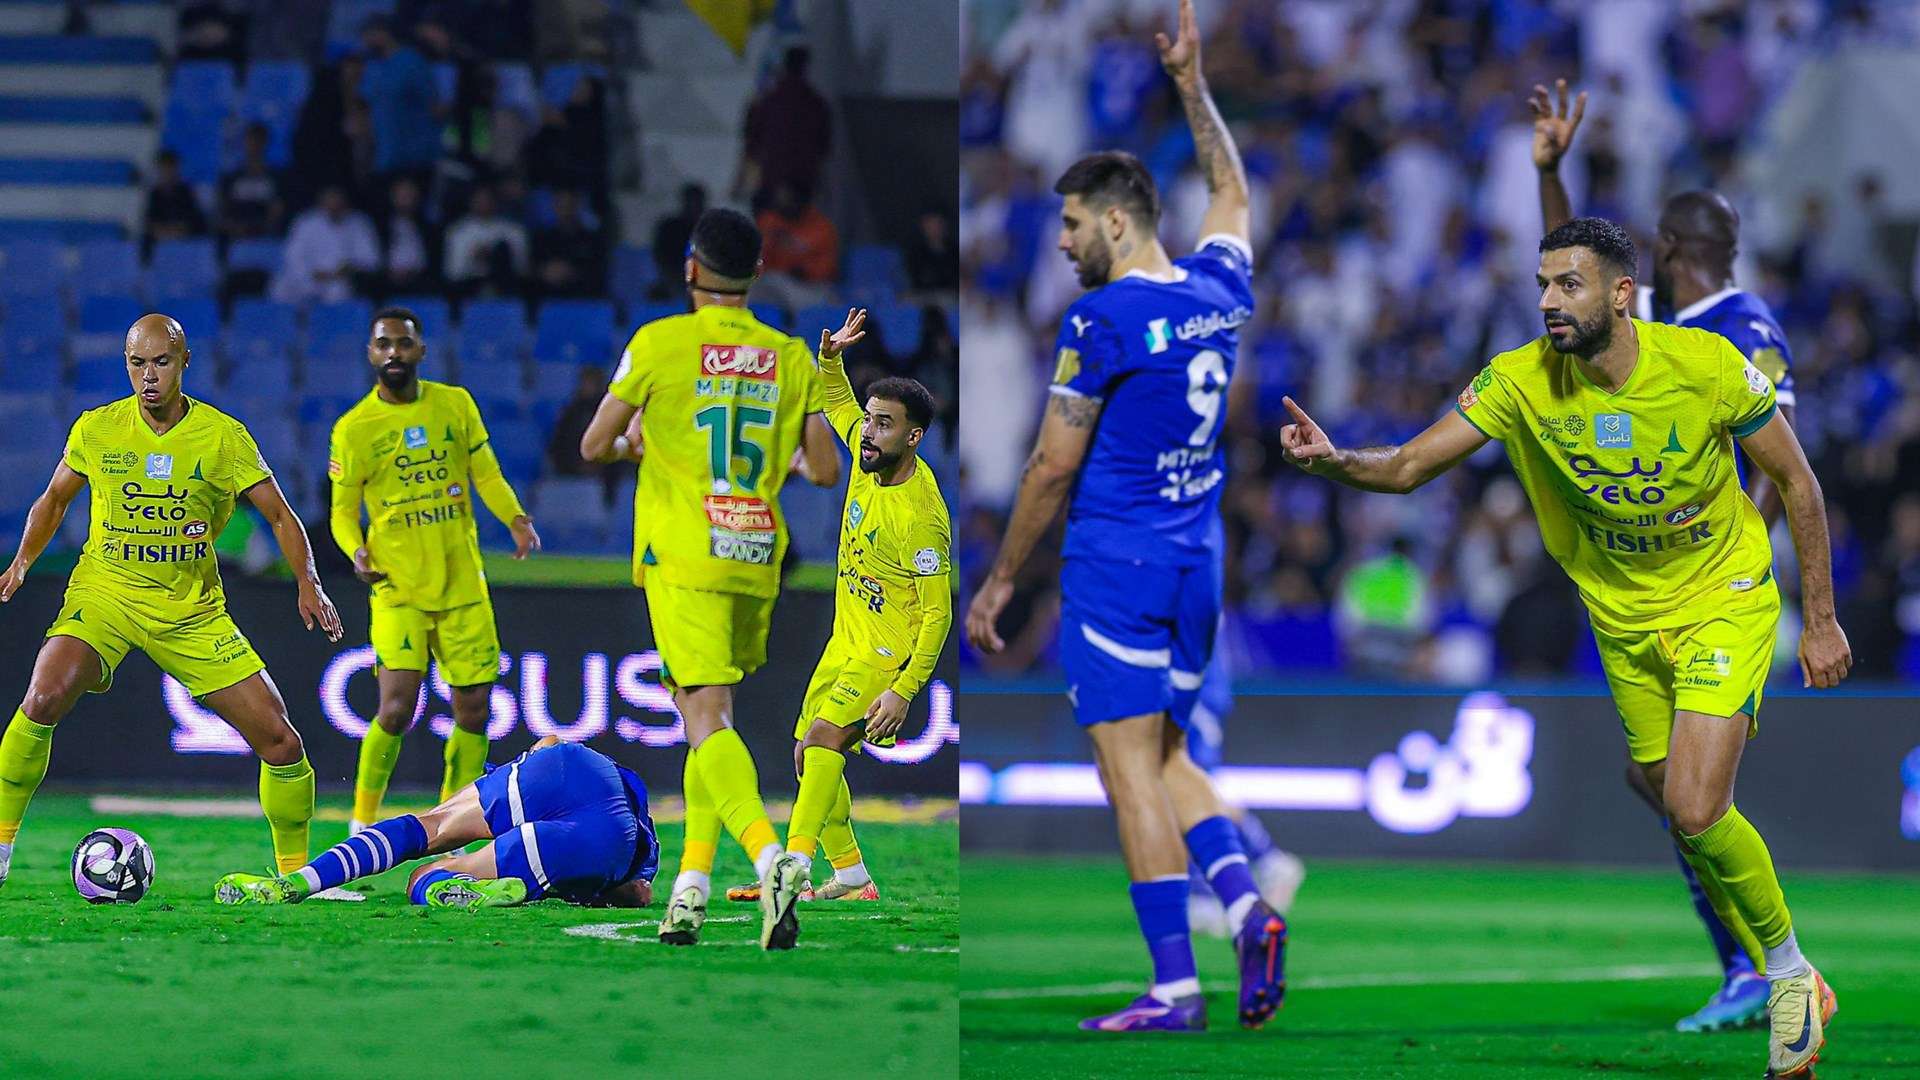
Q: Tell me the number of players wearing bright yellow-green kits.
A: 5